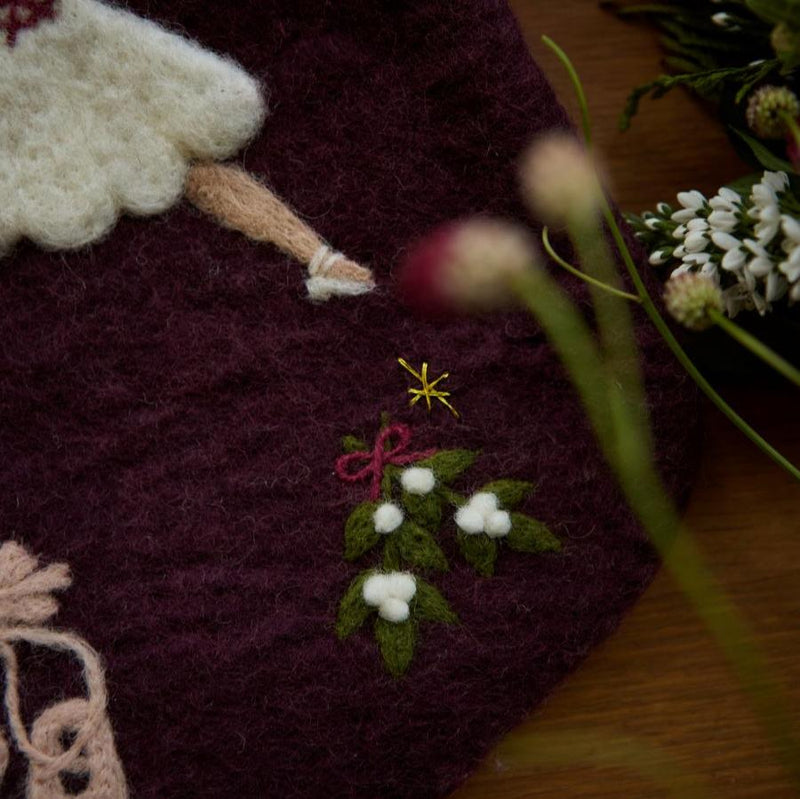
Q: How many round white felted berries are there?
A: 8